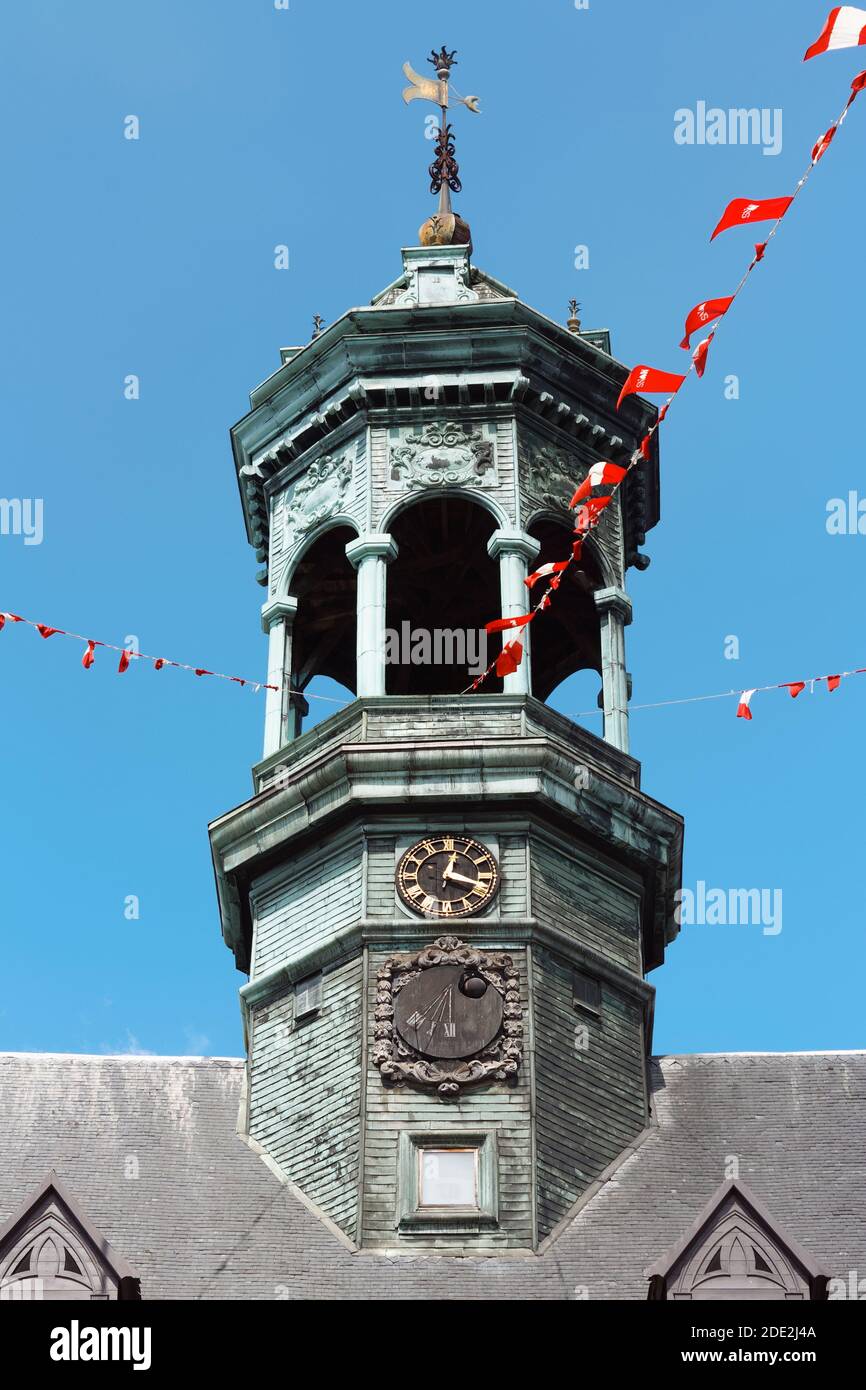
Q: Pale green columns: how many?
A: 4